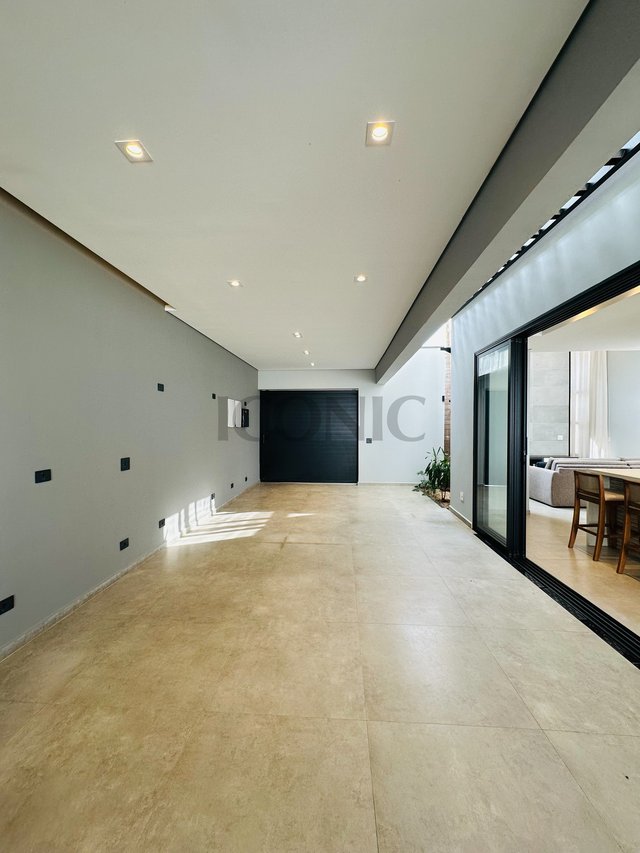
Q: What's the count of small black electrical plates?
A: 12